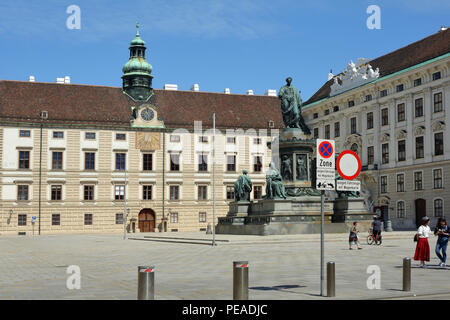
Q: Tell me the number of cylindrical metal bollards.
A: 4